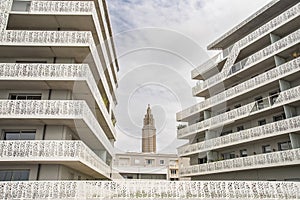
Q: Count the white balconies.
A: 11